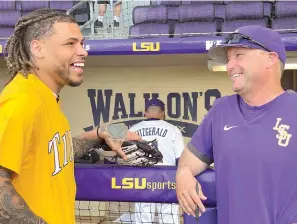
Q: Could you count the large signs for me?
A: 1